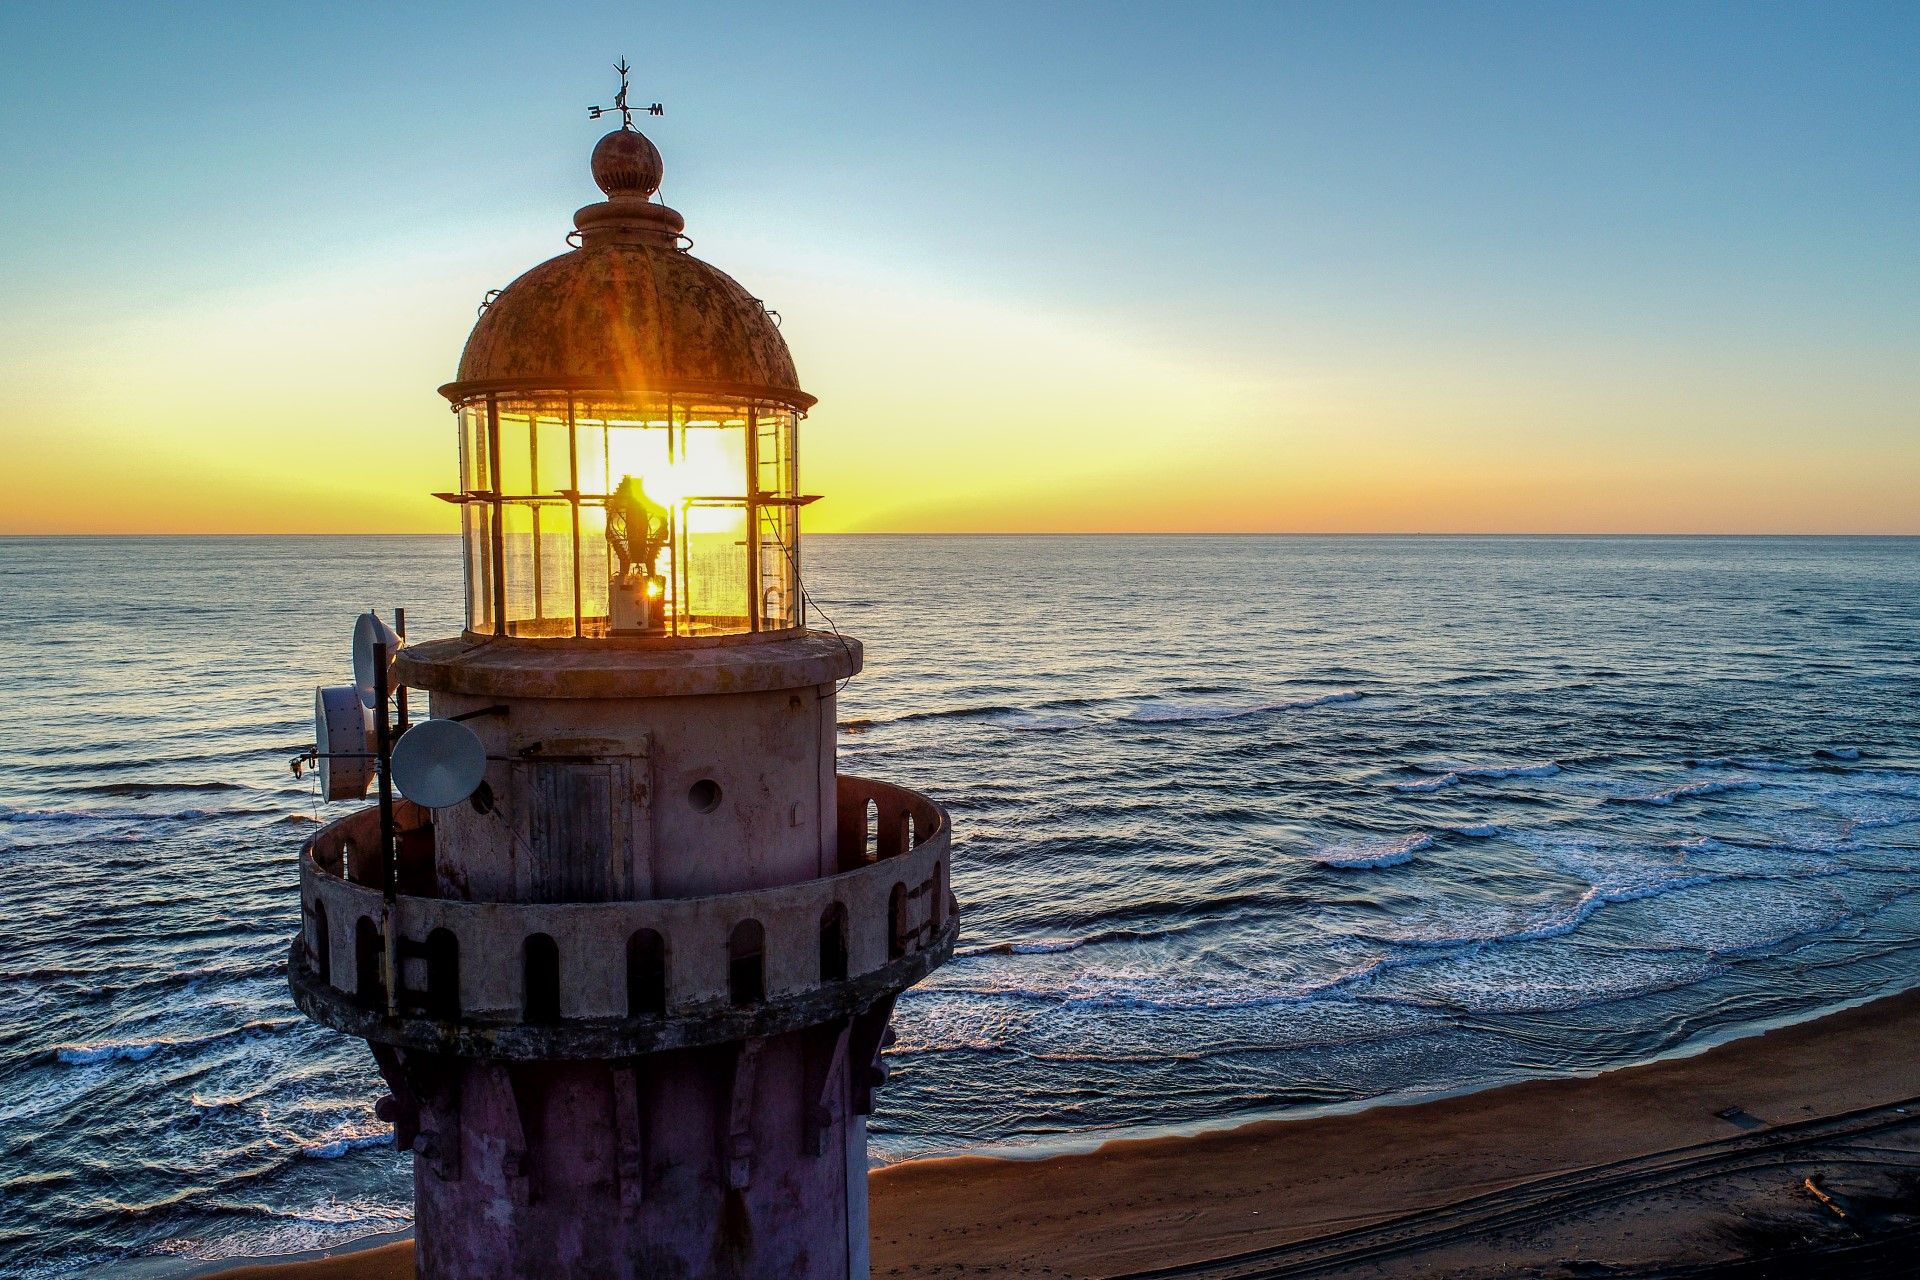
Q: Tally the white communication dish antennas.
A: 3